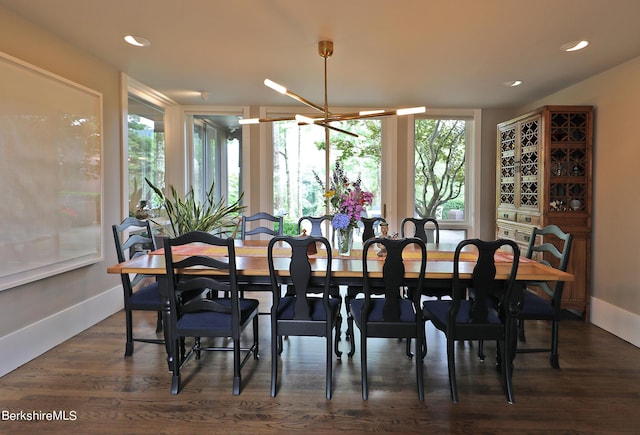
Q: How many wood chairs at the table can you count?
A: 10